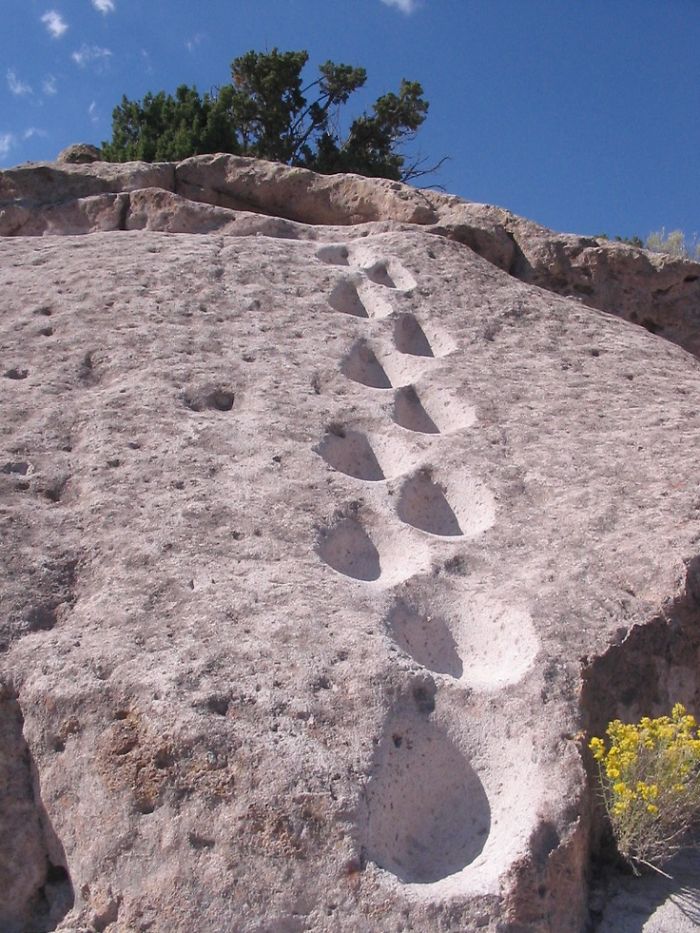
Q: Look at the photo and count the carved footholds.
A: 11